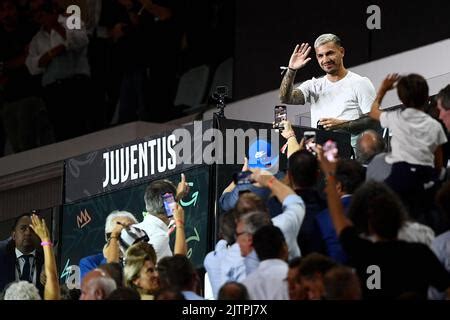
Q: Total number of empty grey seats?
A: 2